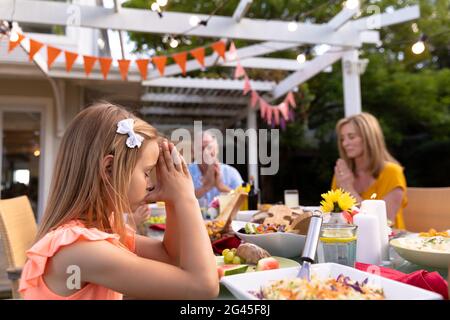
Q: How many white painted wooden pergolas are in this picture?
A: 1